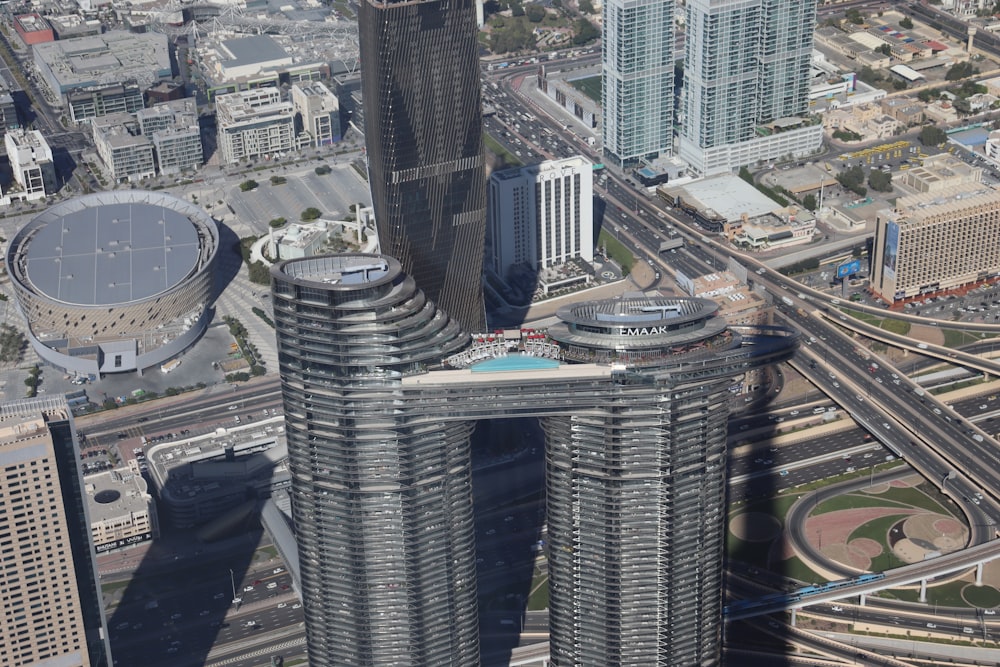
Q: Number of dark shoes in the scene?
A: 0